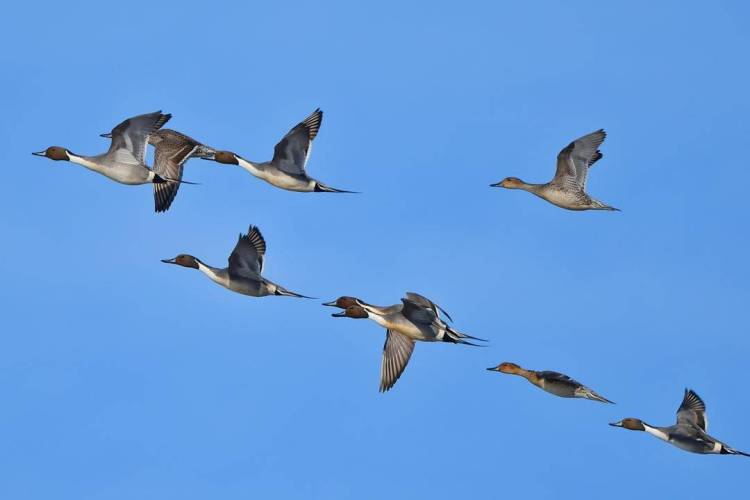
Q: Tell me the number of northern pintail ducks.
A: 9